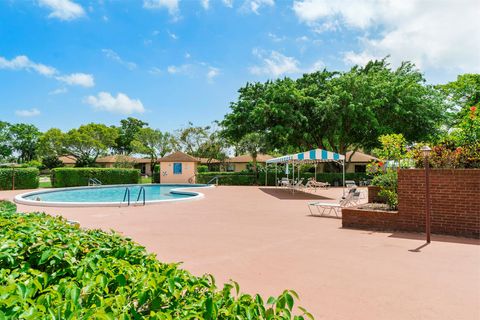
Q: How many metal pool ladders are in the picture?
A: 3